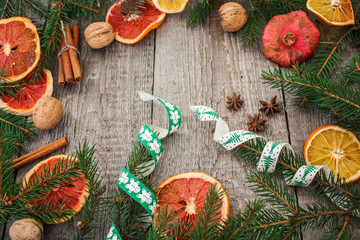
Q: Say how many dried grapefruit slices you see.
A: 5